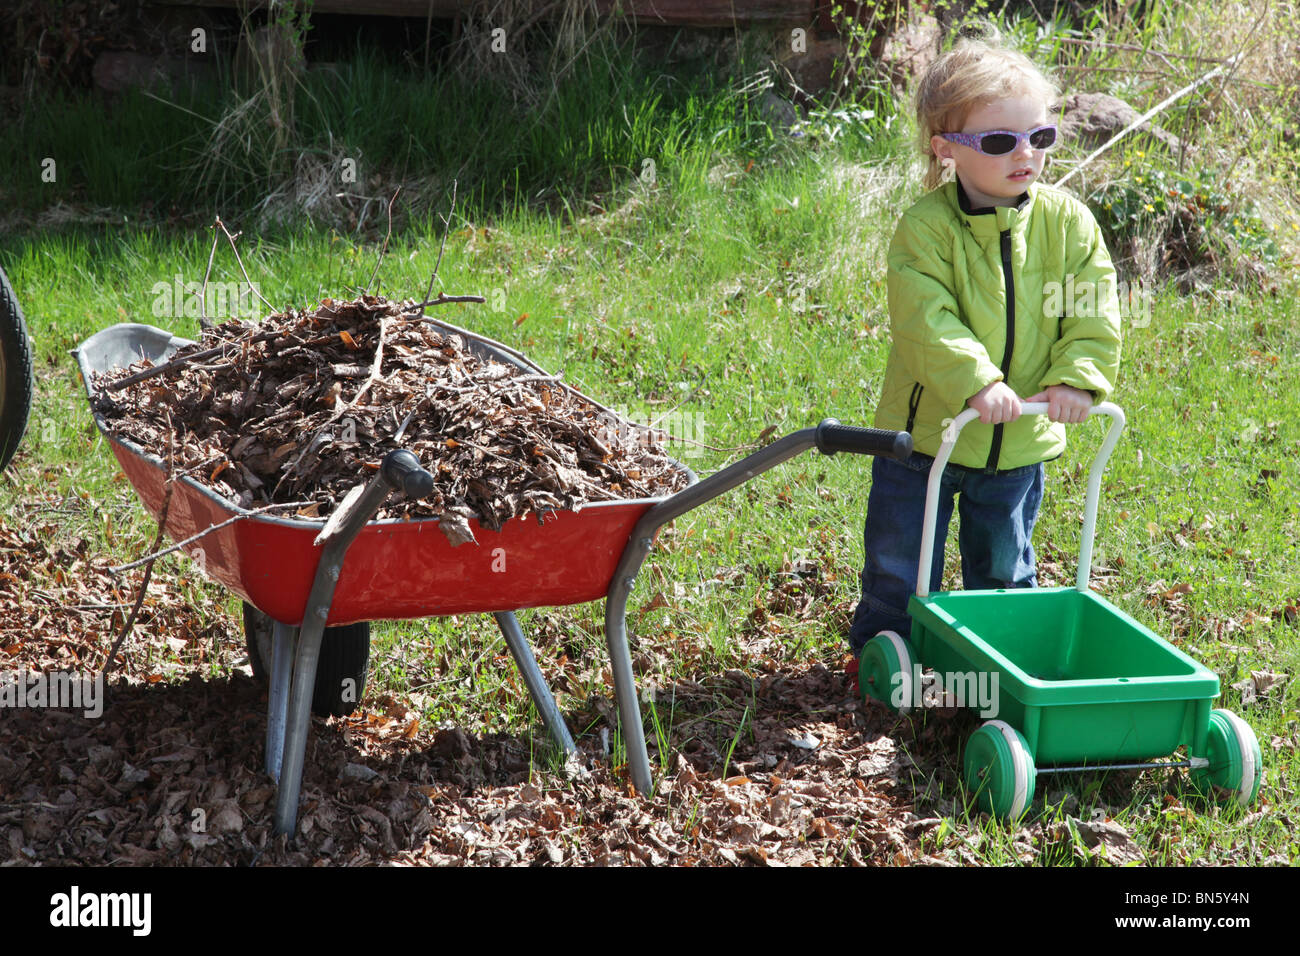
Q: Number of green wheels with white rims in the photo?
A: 3